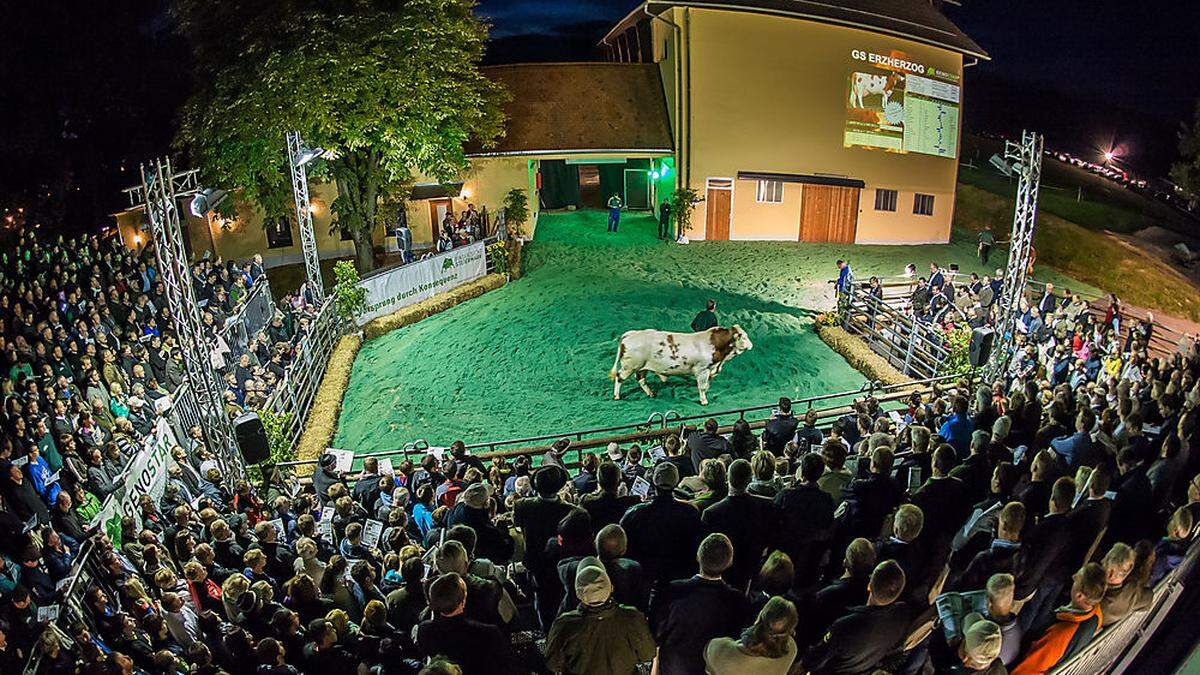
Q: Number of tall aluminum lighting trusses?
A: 3